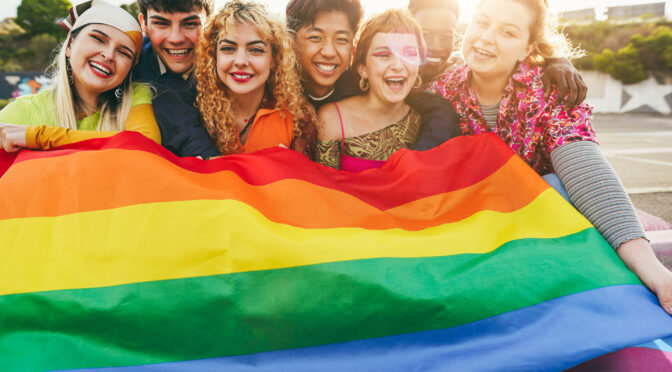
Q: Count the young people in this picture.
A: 7